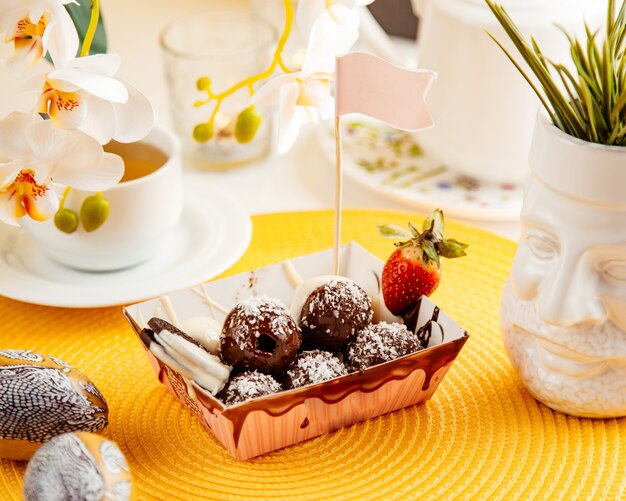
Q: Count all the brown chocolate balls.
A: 5